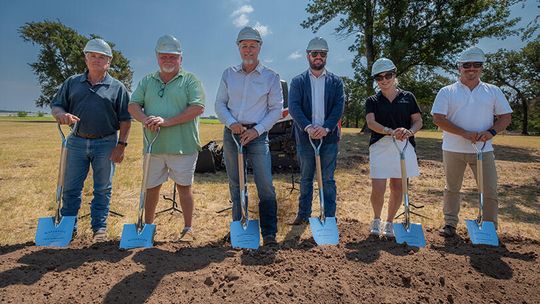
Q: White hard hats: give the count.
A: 6